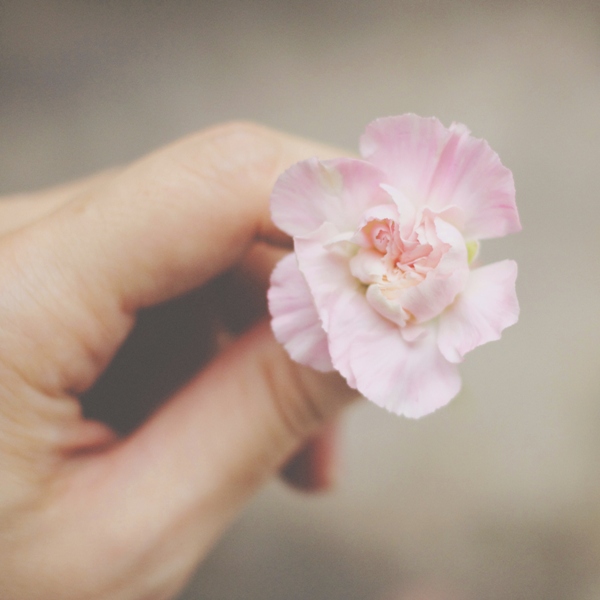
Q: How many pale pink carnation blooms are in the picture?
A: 1